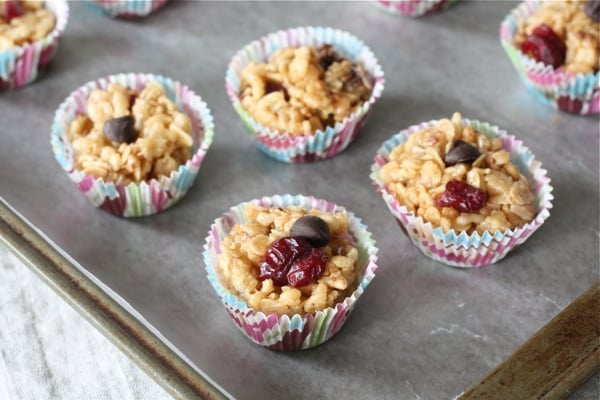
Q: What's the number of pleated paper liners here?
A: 8